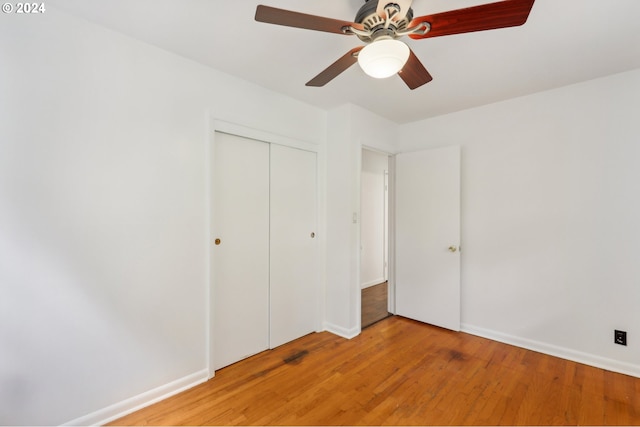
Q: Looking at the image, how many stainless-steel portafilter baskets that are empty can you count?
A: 0